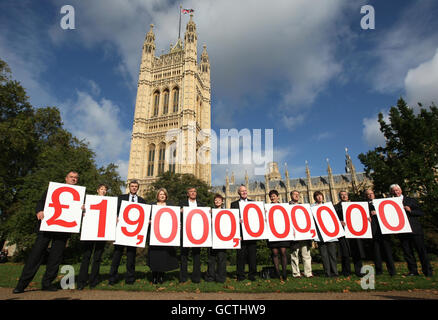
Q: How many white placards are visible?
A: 12